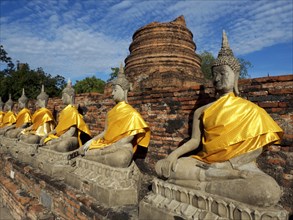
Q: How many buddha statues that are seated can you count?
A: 7